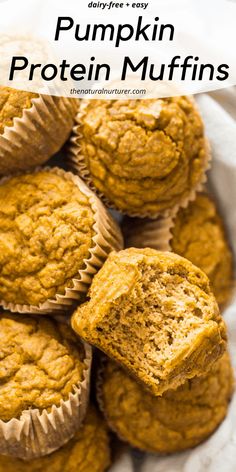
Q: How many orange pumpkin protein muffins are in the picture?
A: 8